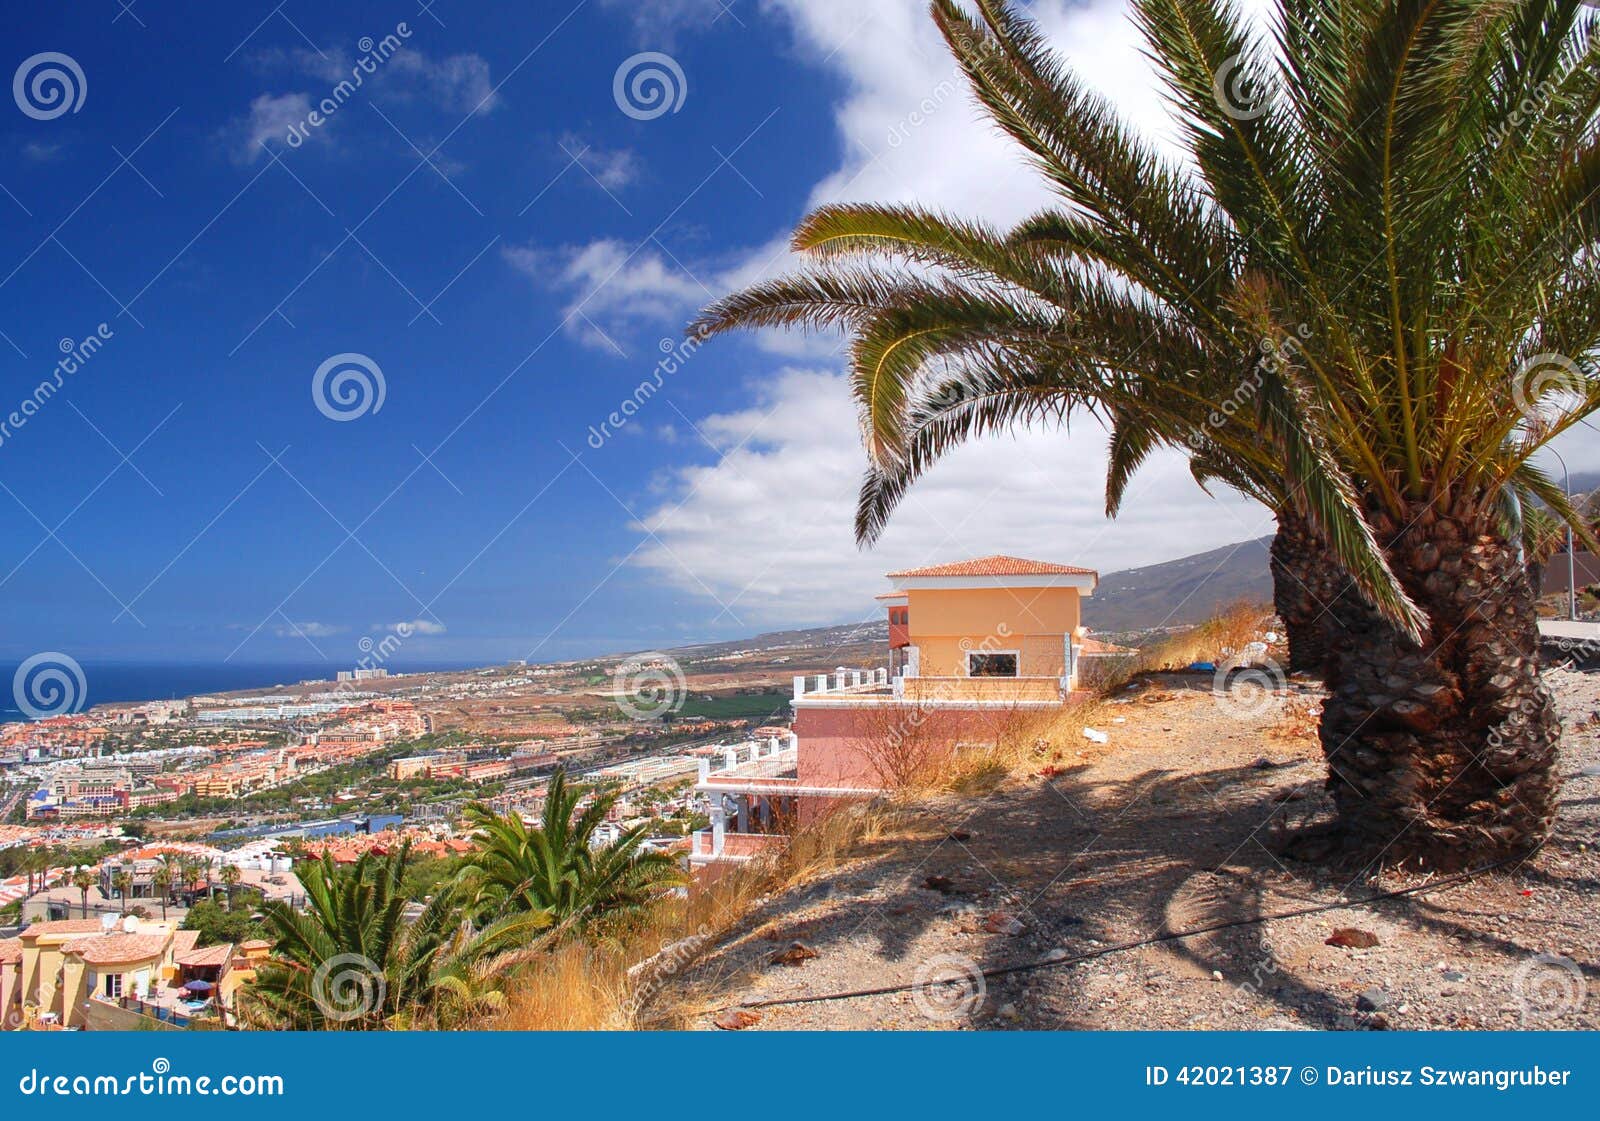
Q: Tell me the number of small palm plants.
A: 2